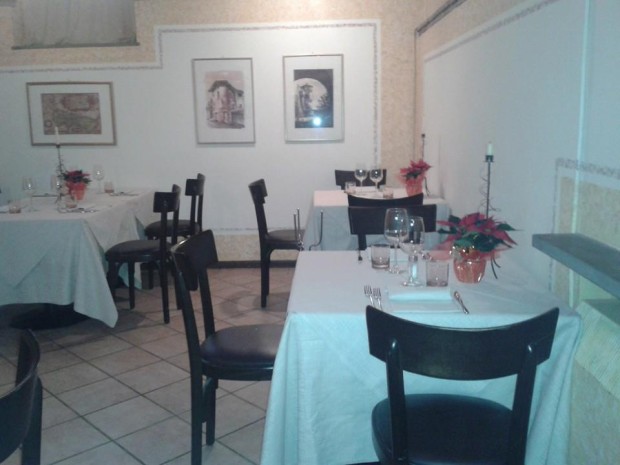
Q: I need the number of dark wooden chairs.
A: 9